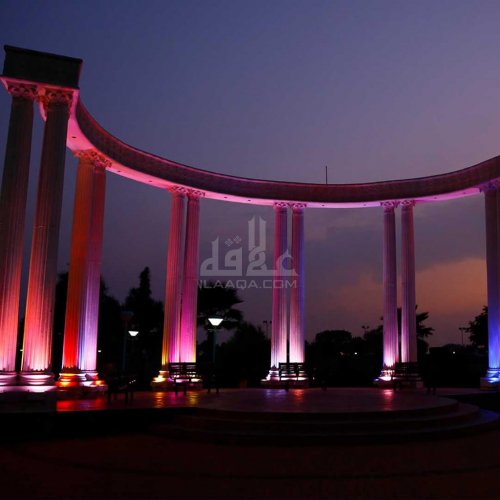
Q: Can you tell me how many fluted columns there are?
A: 11